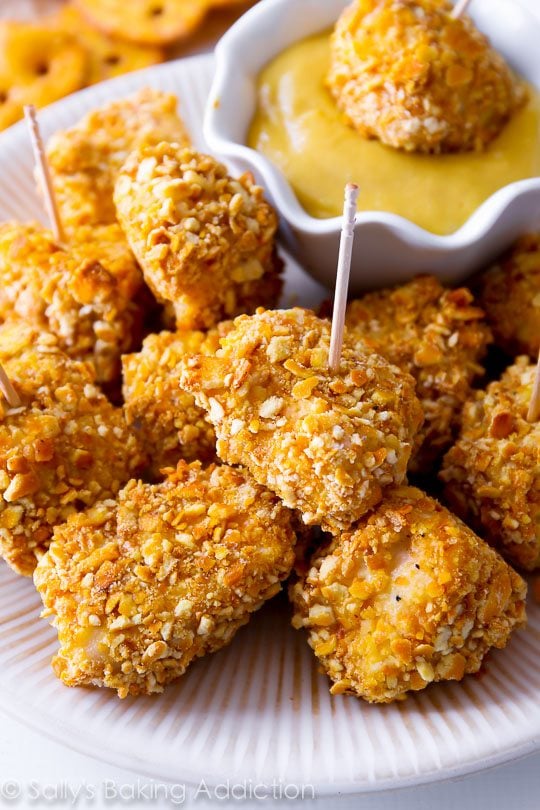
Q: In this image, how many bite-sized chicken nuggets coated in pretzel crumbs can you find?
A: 12